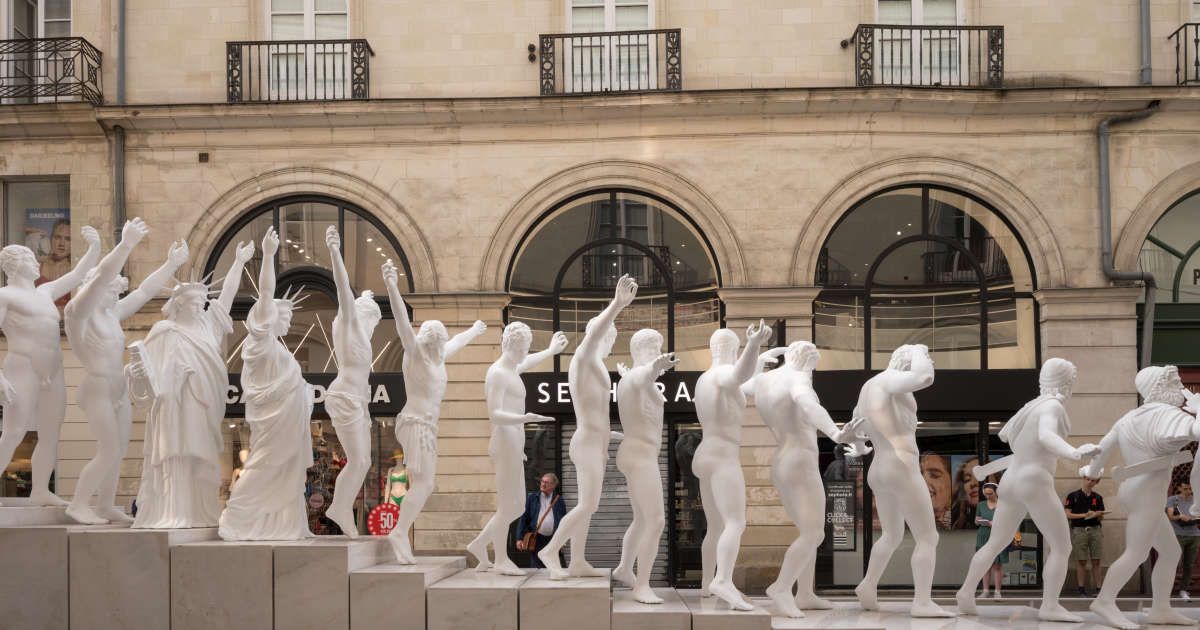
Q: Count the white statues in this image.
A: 14